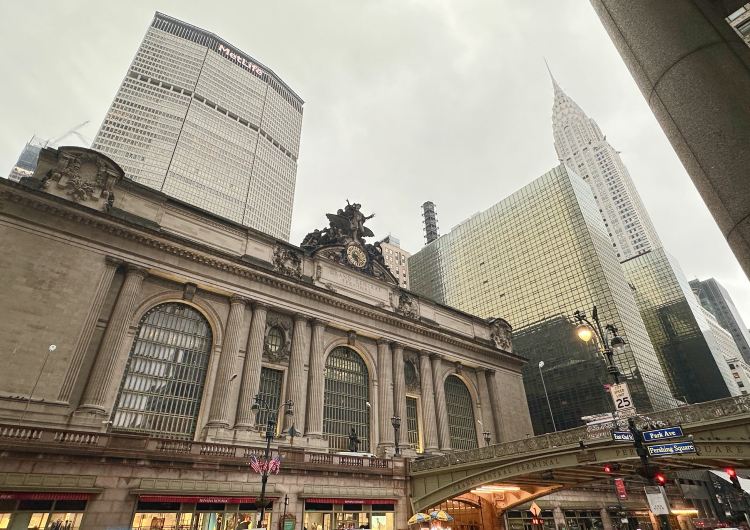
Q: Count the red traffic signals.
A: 3